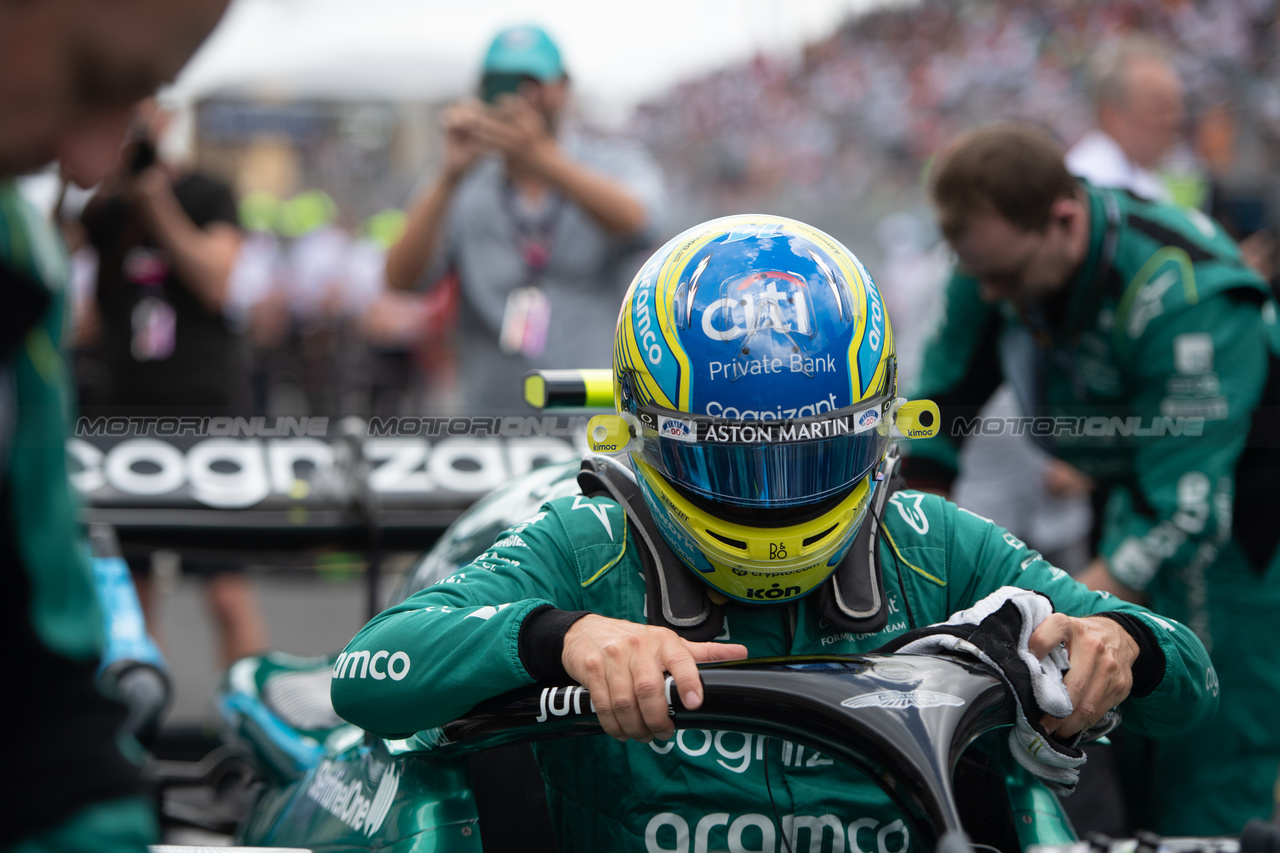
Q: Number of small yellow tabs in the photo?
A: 2